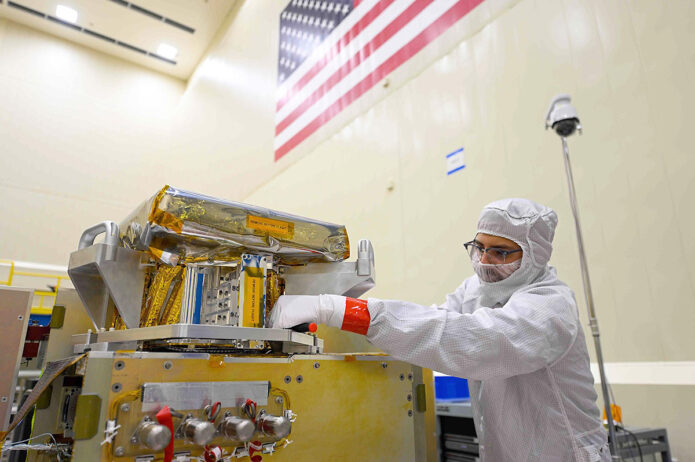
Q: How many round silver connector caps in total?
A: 4